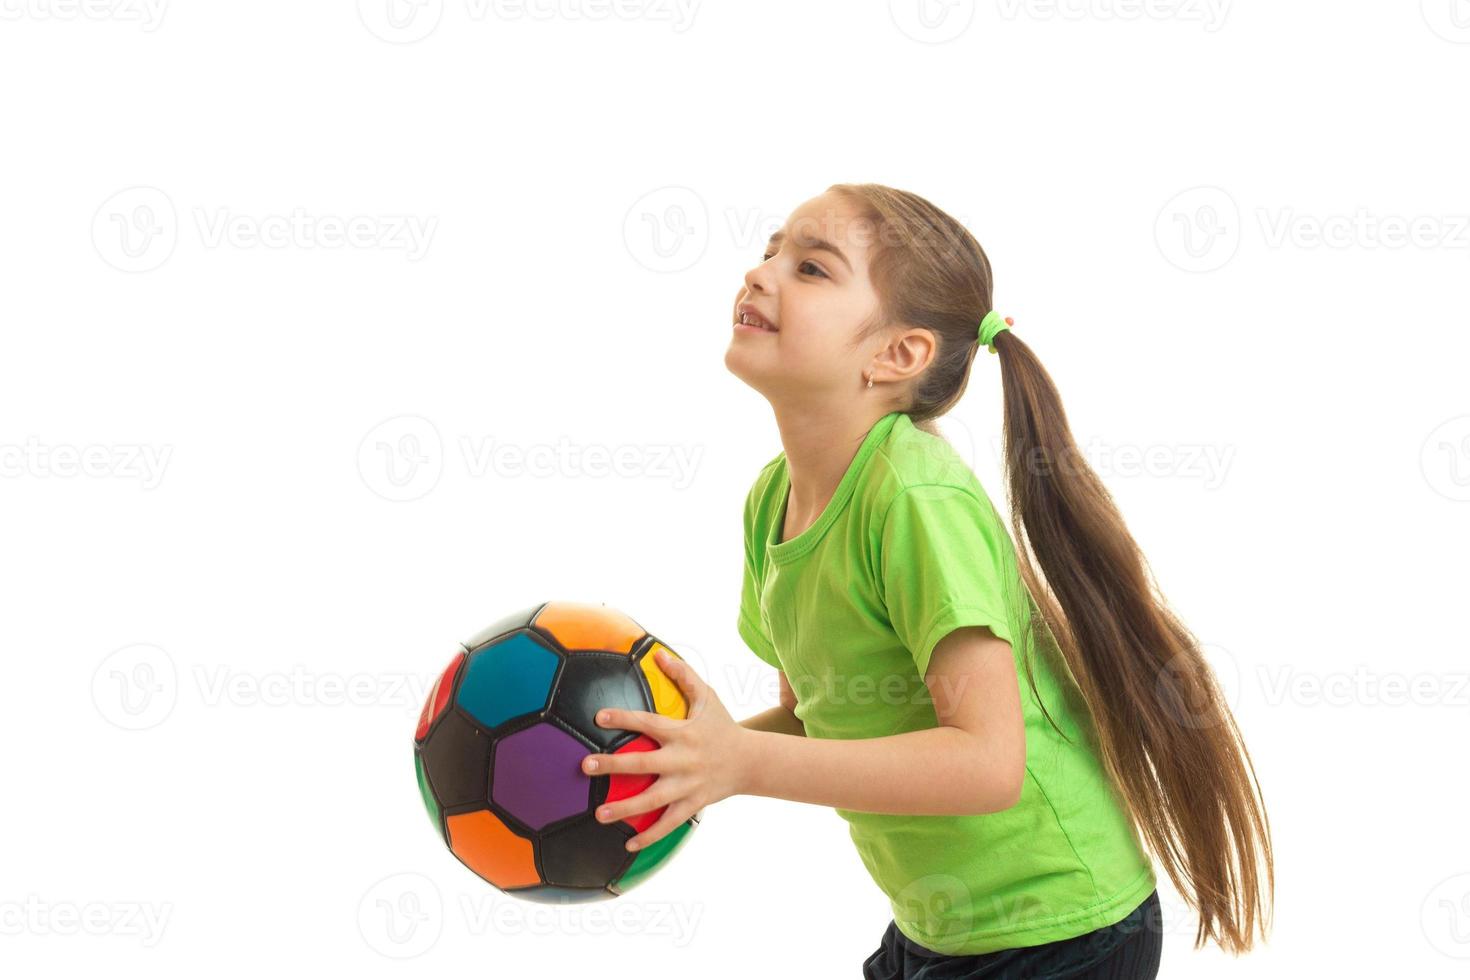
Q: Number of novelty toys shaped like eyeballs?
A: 0